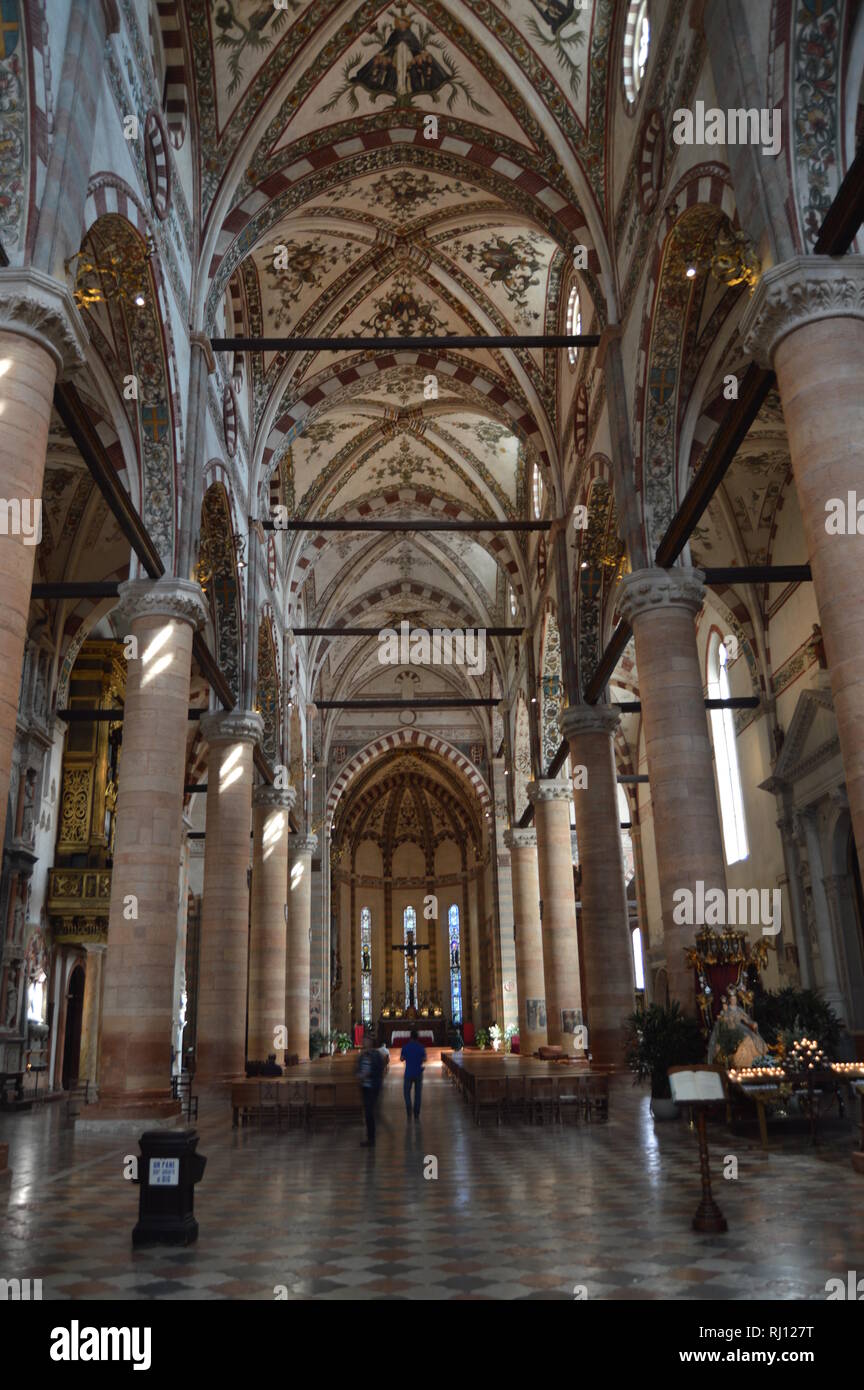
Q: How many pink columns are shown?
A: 10